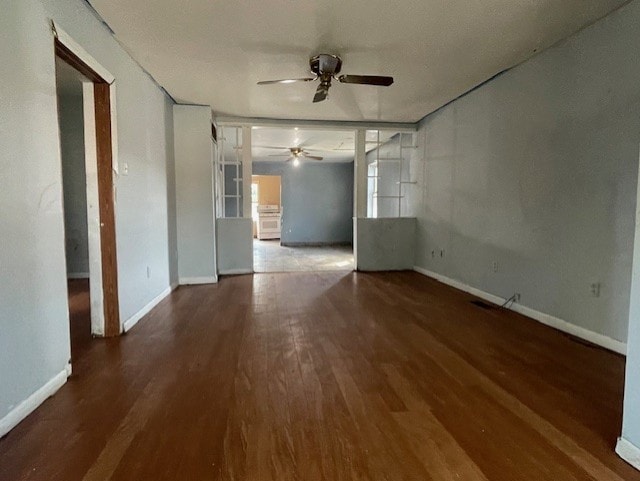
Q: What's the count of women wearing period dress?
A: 0